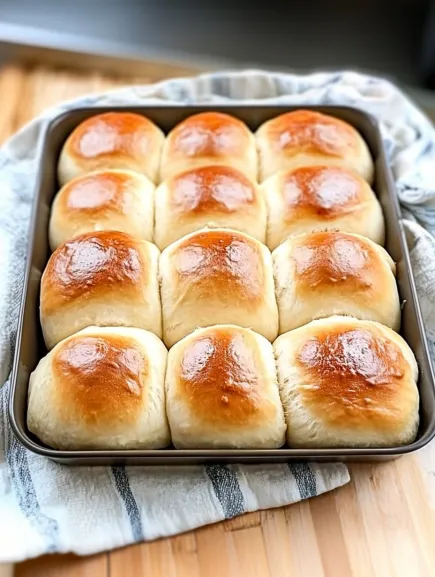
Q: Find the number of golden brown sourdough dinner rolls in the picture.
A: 12